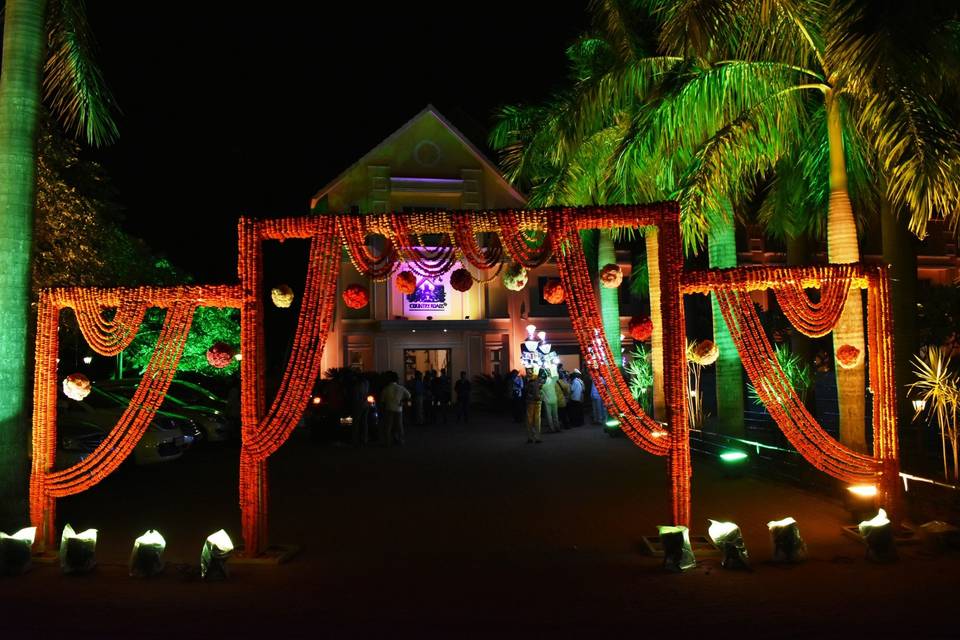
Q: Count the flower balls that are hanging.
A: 12